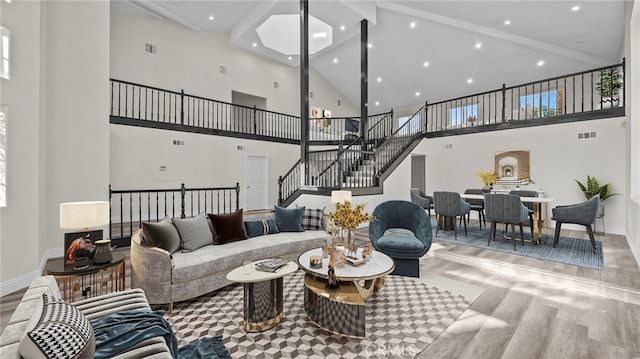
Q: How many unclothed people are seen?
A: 0